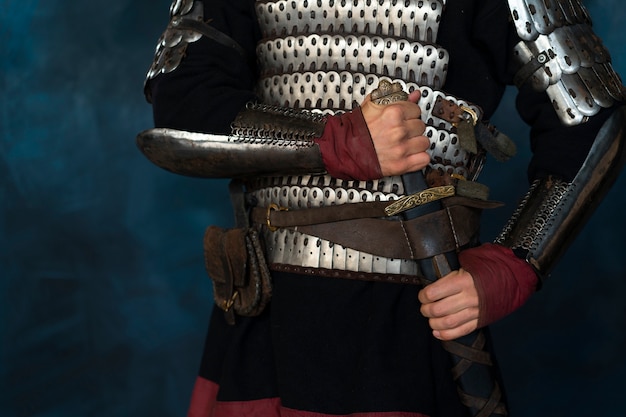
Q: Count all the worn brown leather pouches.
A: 1